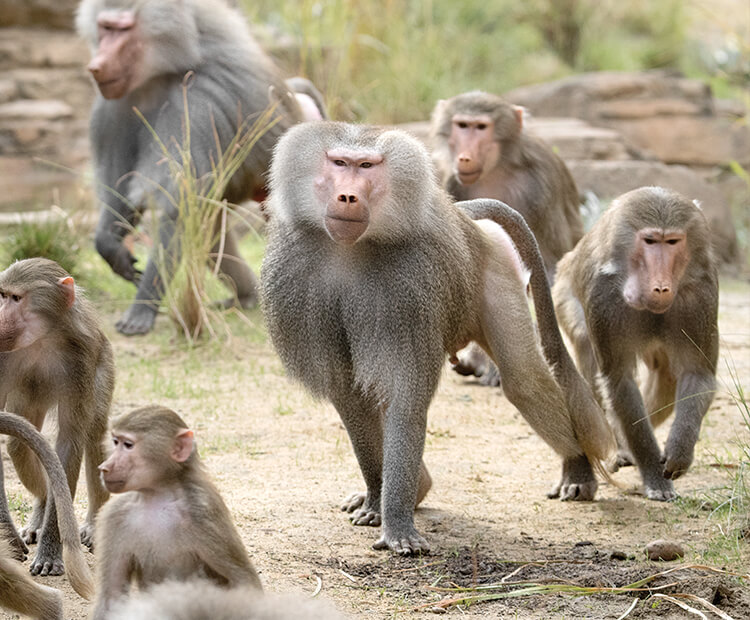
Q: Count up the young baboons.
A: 2